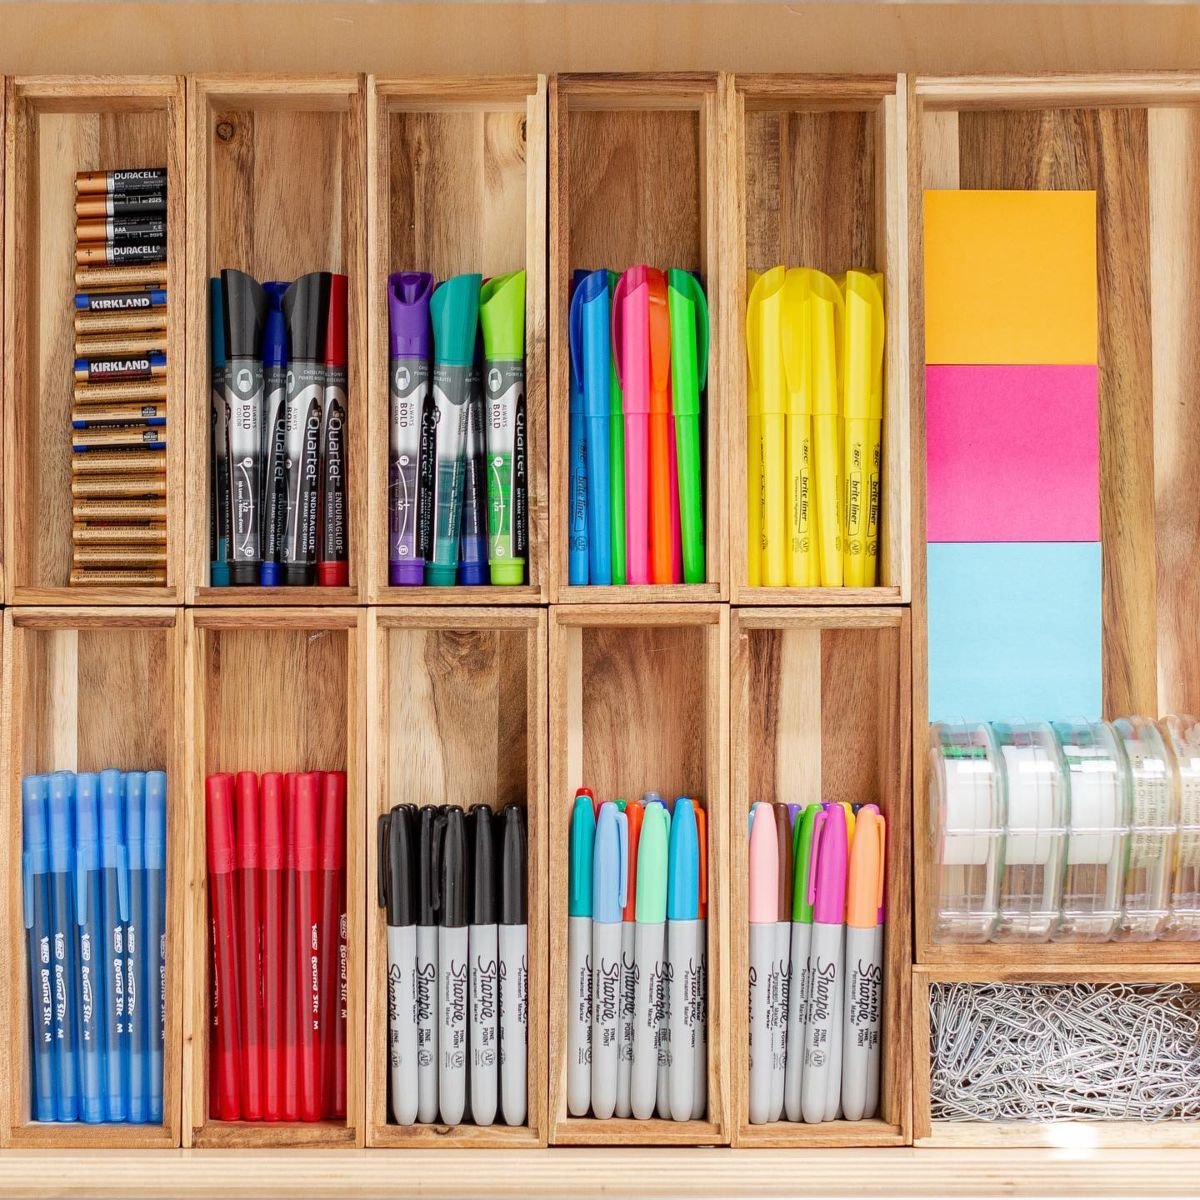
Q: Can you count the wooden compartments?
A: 12